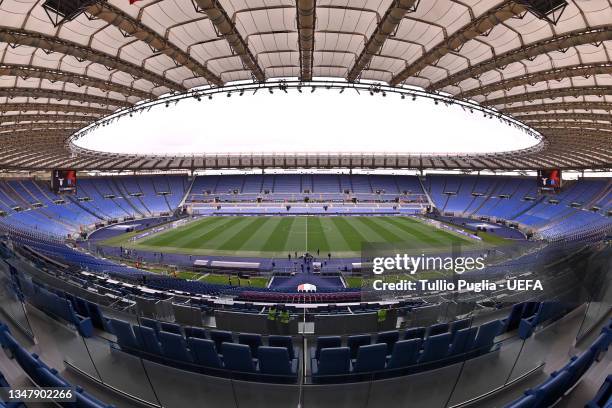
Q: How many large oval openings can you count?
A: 1